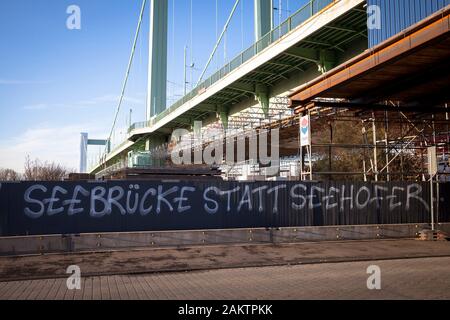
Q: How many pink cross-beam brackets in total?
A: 0